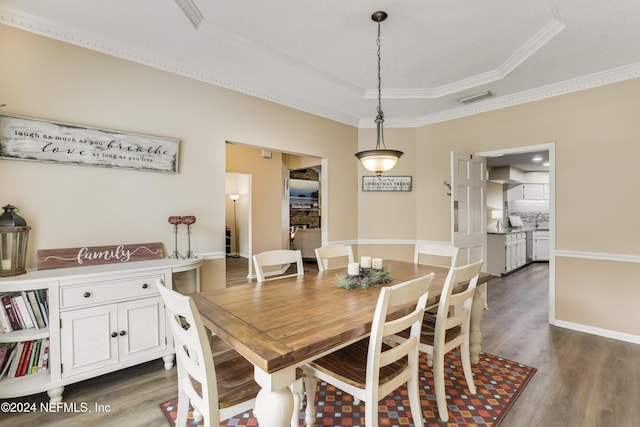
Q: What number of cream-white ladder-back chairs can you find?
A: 6